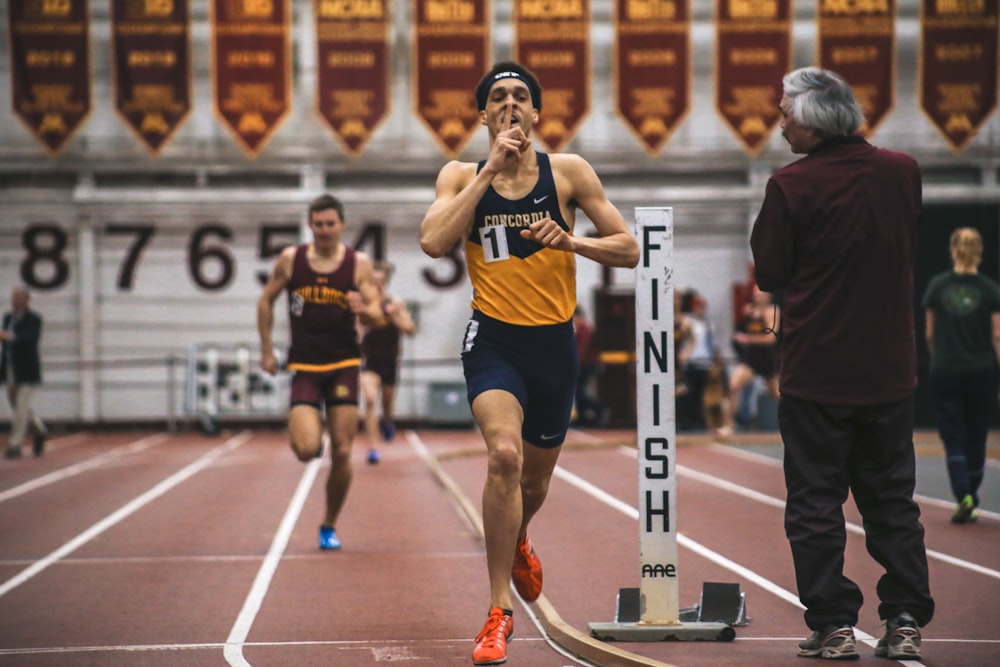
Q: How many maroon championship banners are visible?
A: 10